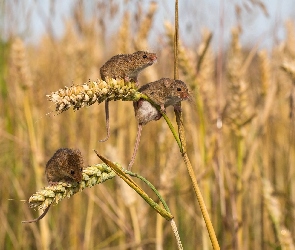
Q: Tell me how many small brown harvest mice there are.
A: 3